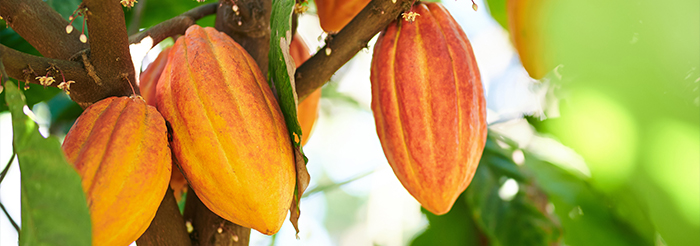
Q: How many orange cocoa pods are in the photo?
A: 7